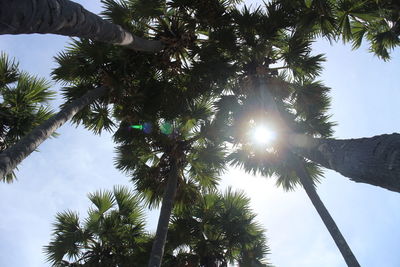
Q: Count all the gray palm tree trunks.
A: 5